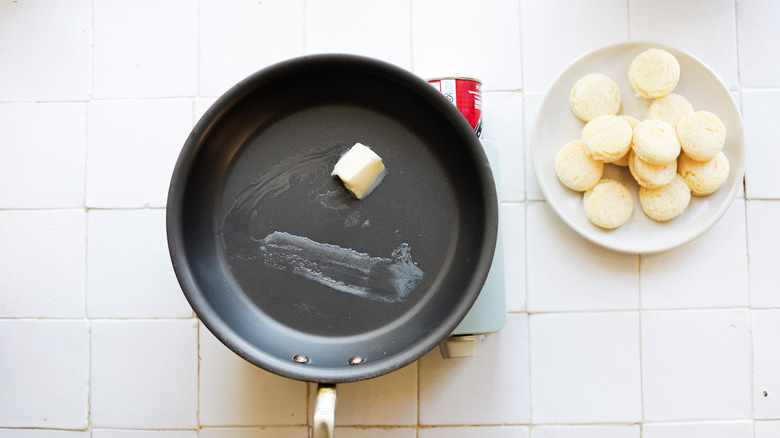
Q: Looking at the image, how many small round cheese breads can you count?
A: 12